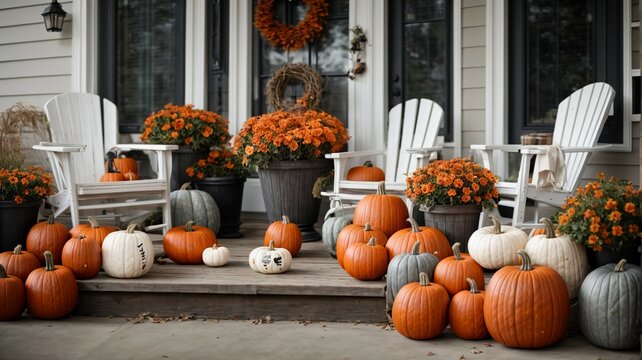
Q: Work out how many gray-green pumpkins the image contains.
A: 4